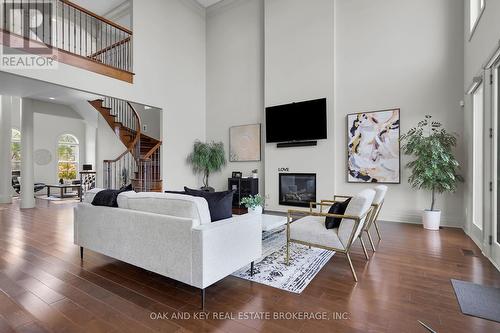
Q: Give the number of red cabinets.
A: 0